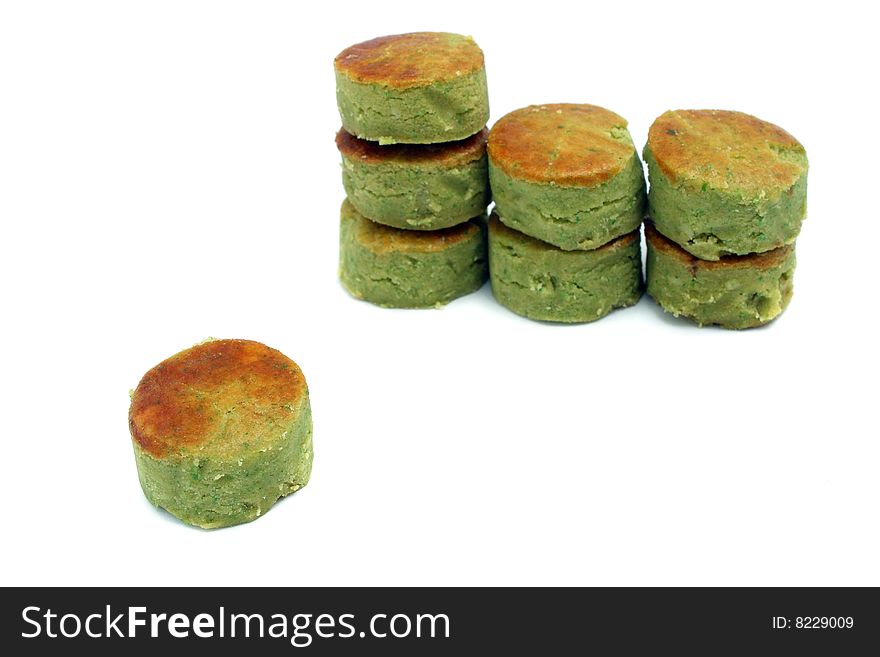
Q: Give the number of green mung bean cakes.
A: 8